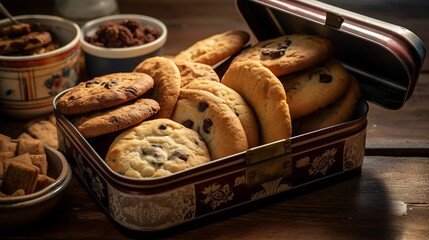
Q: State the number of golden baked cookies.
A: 12